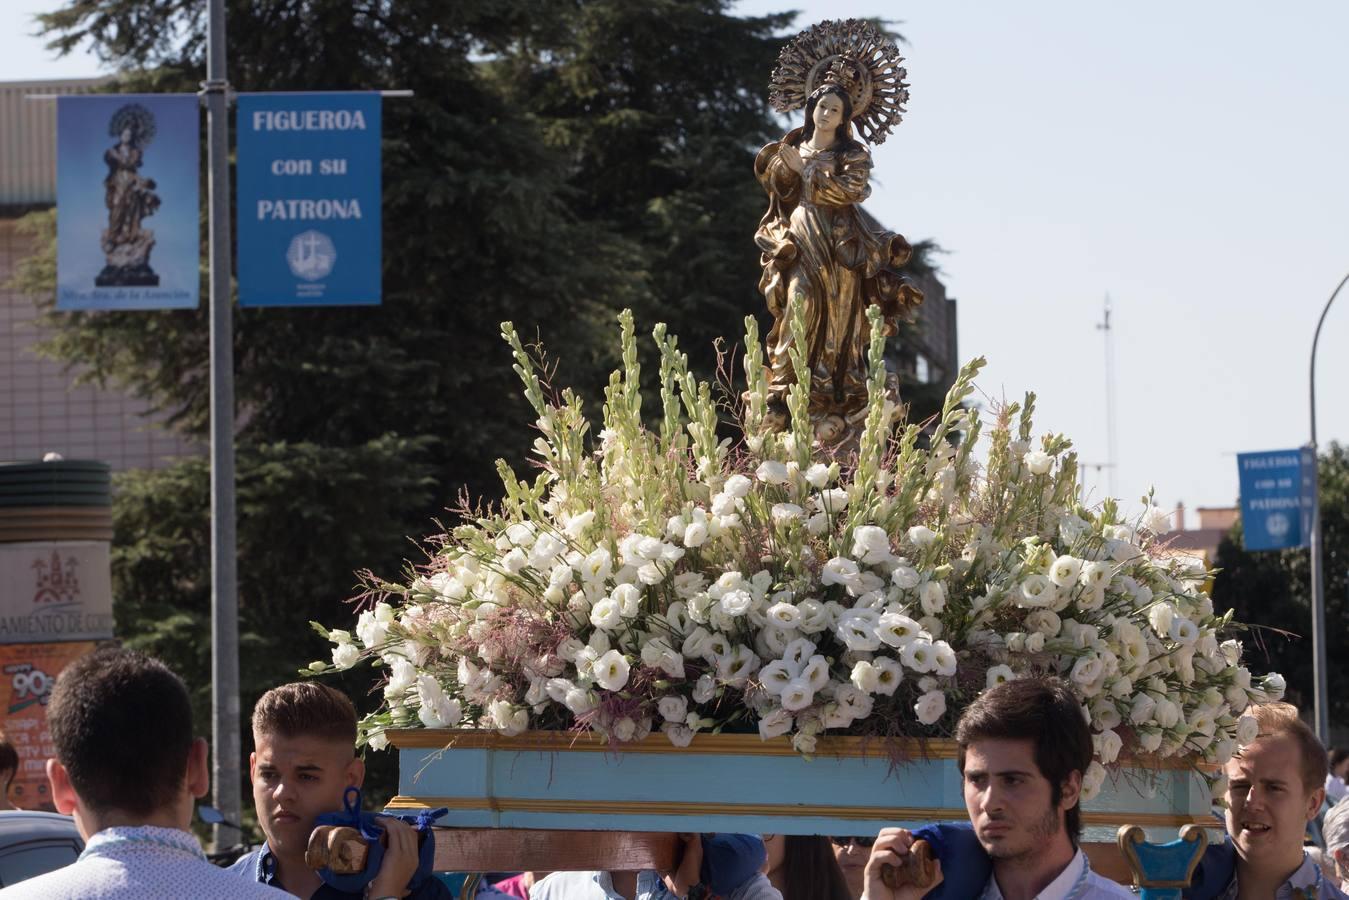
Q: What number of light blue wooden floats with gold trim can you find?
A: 1